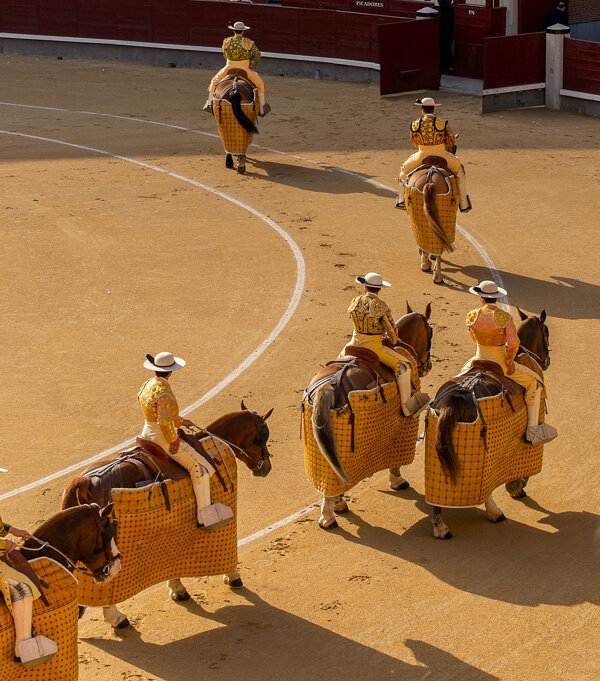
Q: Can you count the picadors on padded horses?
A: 6